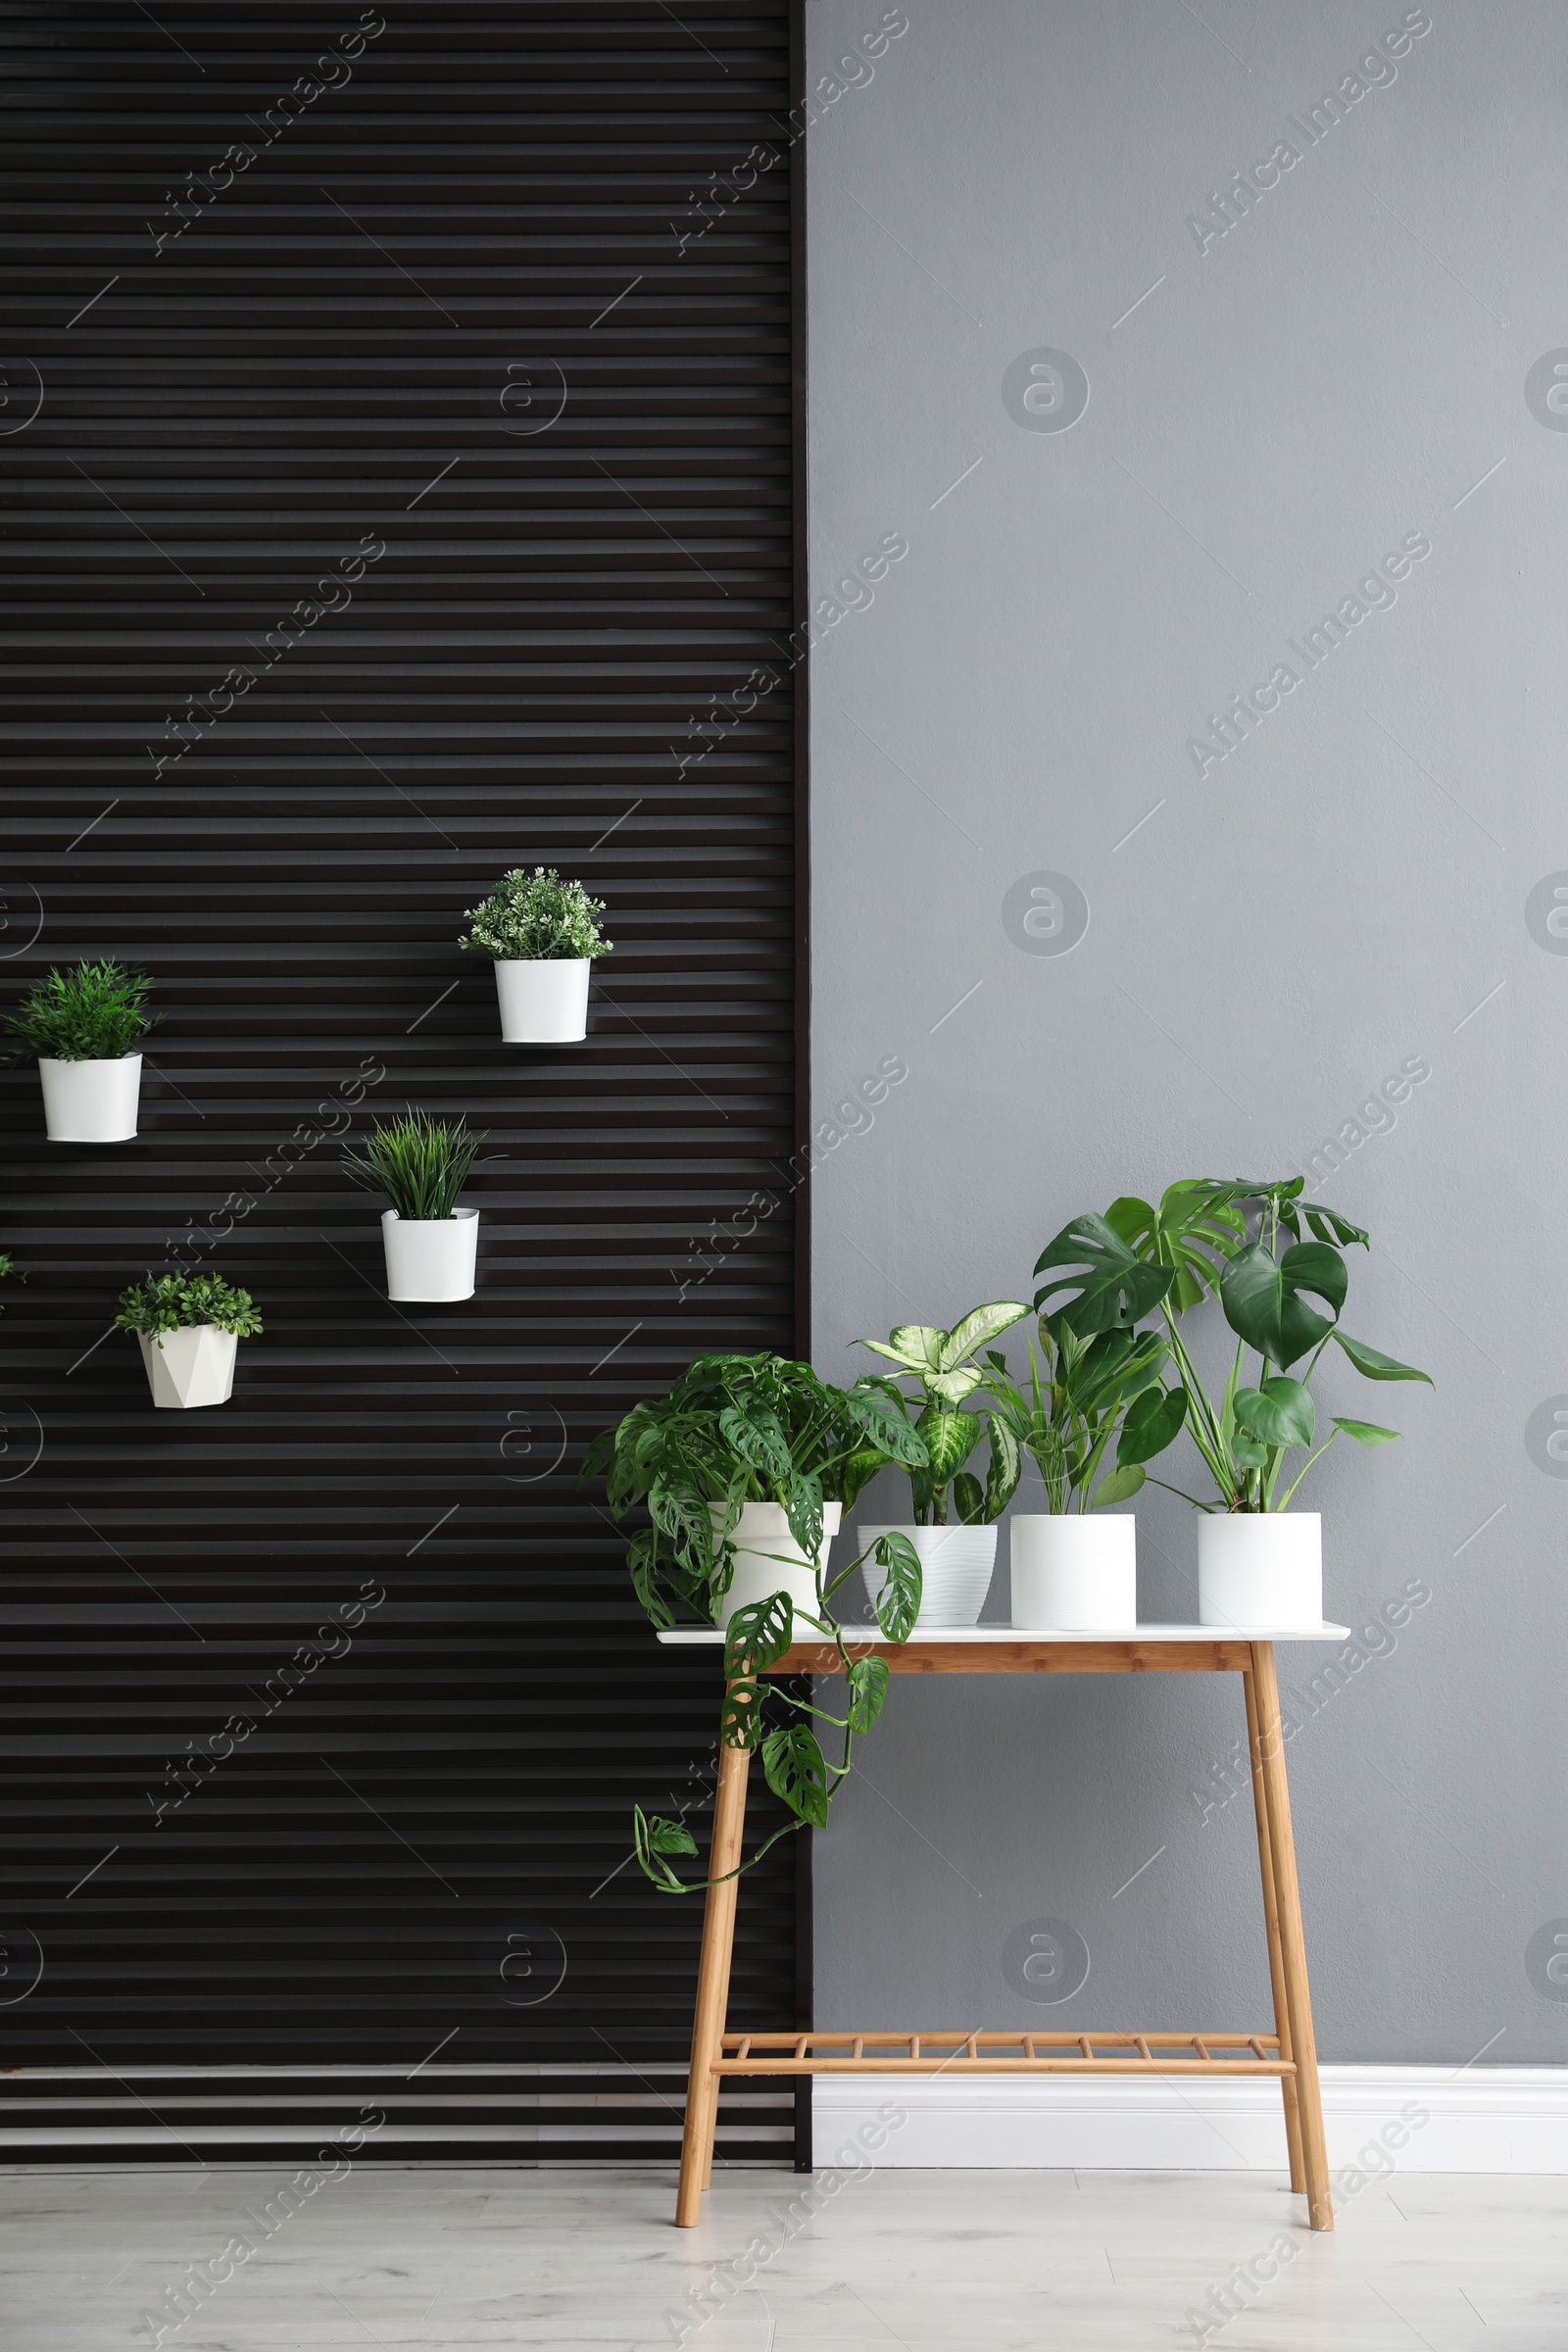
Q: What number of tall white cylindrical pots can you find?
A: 2